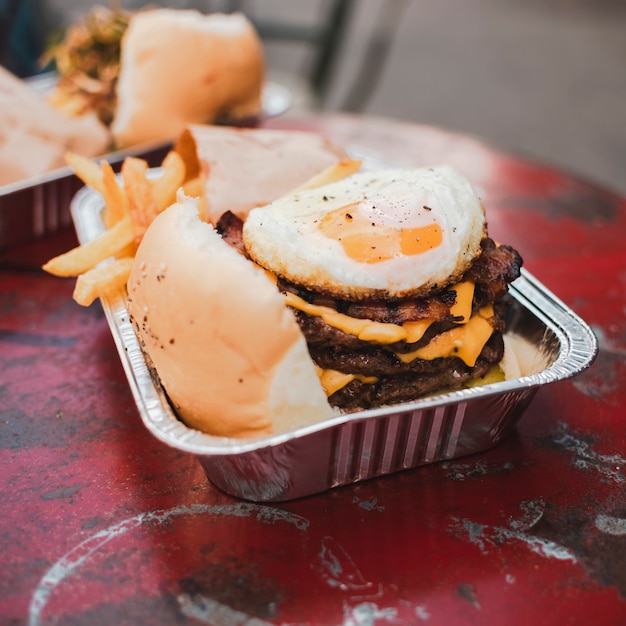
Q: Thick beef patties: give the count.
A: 3